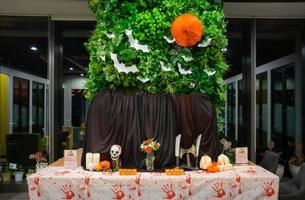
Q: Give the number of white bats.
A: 11